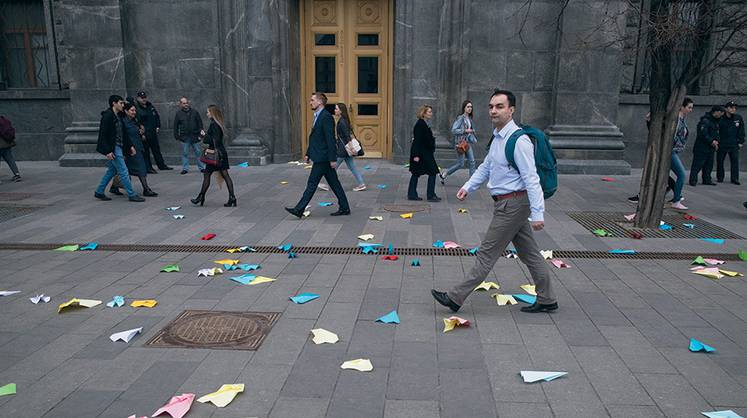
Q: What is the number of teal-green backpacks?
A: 1